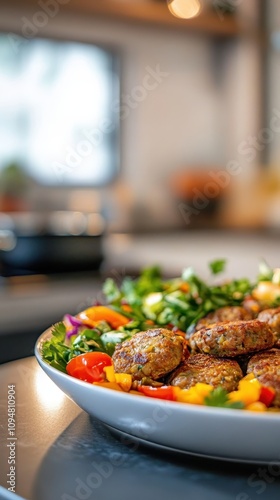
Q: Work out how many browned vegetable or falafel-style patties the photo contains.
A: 6